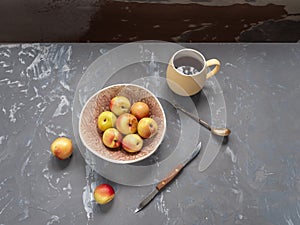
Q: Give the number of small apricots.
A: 9